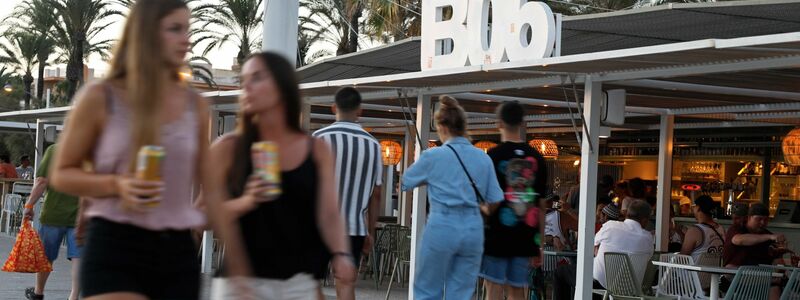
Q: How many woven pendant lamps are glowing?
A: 4